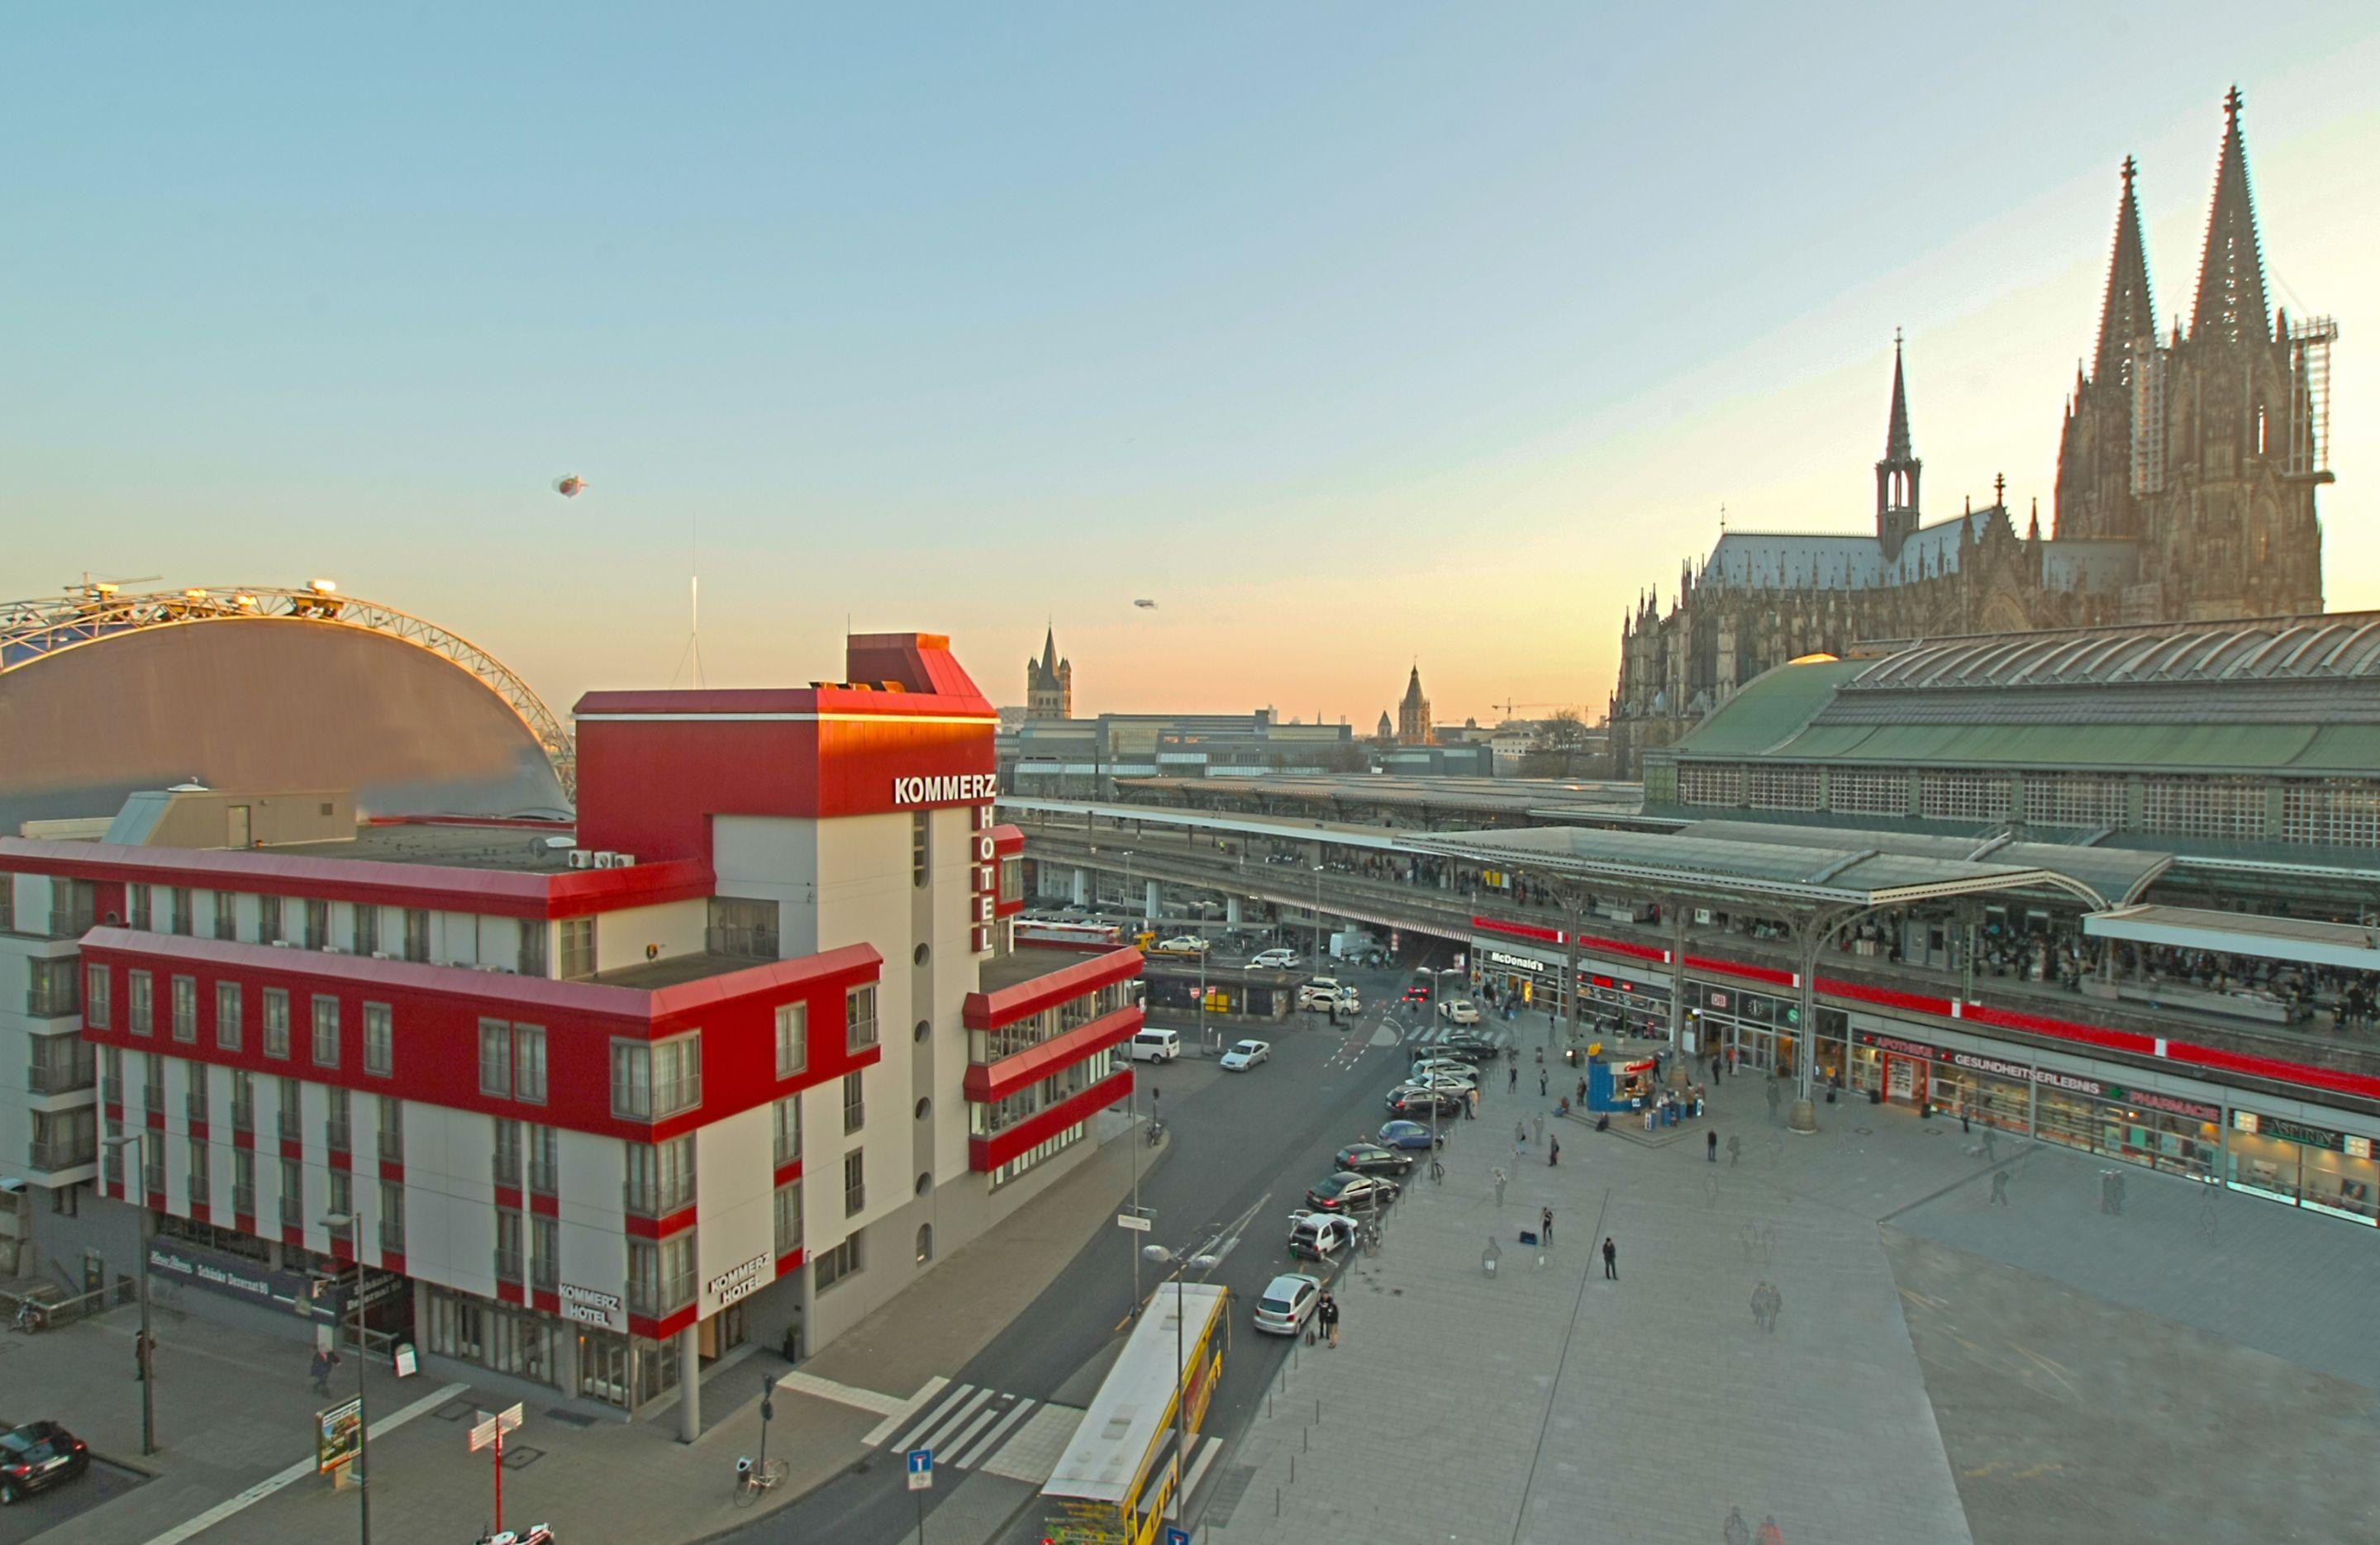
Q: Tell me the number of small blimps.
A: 2